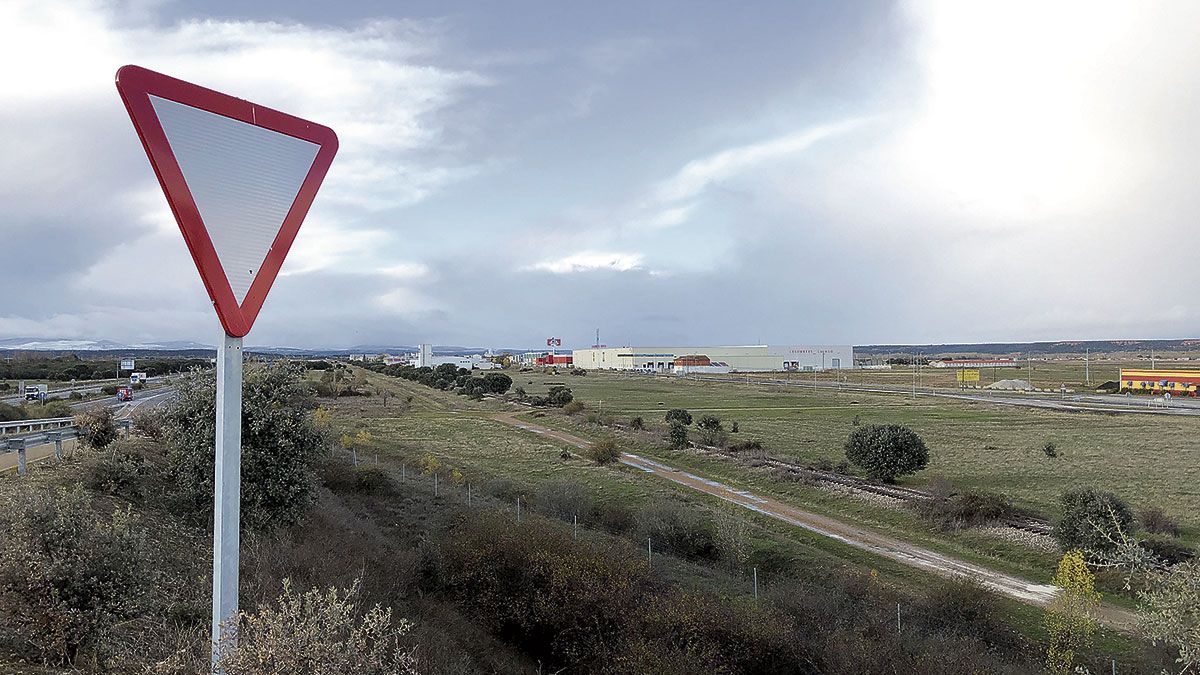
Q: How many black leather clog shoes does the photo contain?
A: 0